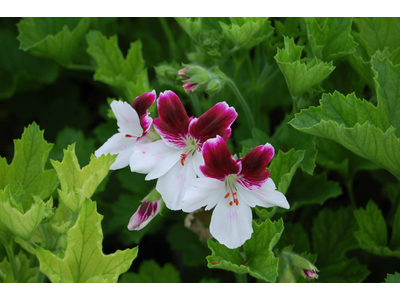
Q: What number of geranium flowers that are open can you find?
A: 3